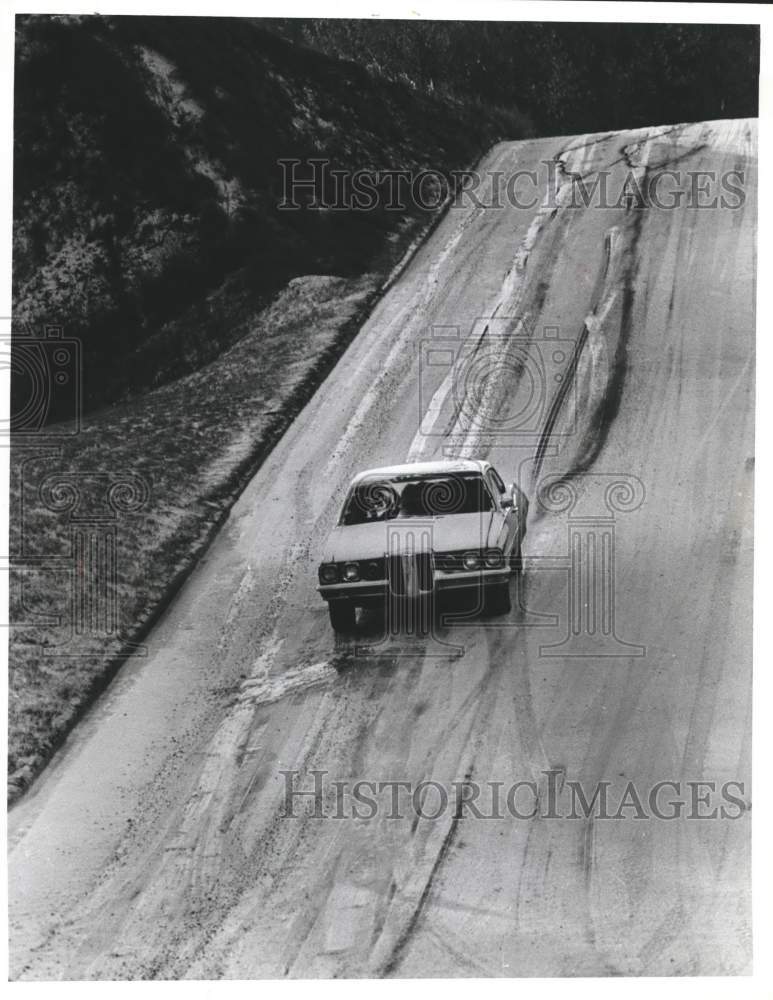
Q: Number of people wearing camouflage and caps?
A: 0